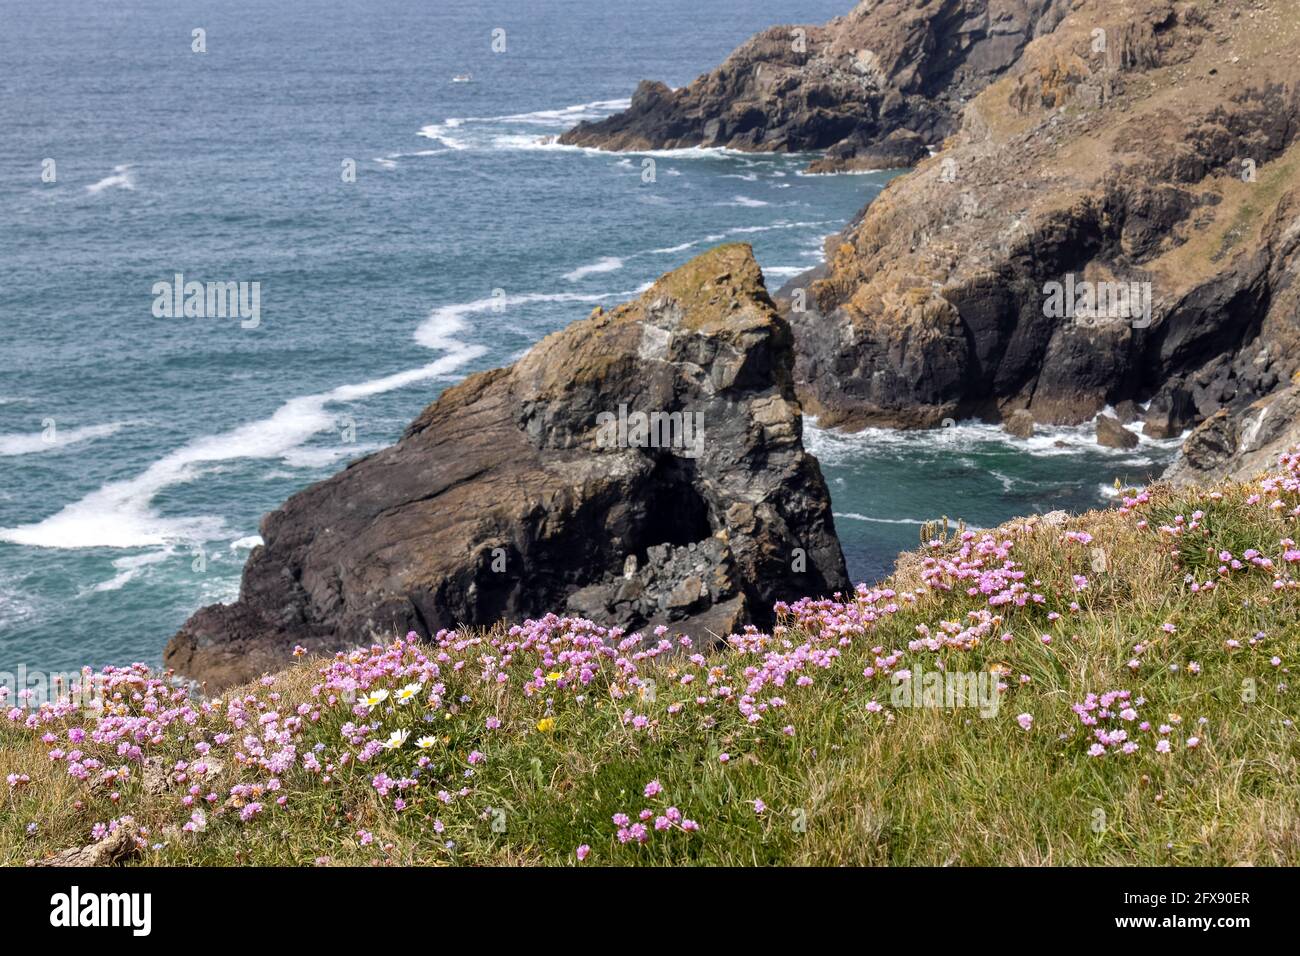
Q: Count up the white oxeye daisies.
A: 4